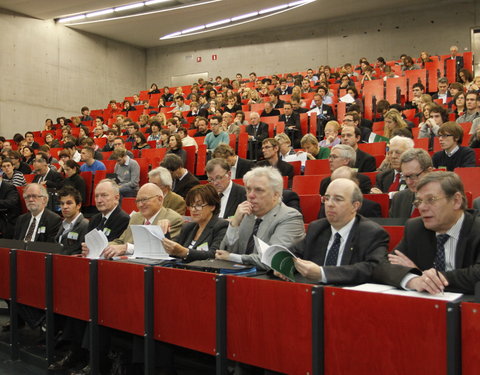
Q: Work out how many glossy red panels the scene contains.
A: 8